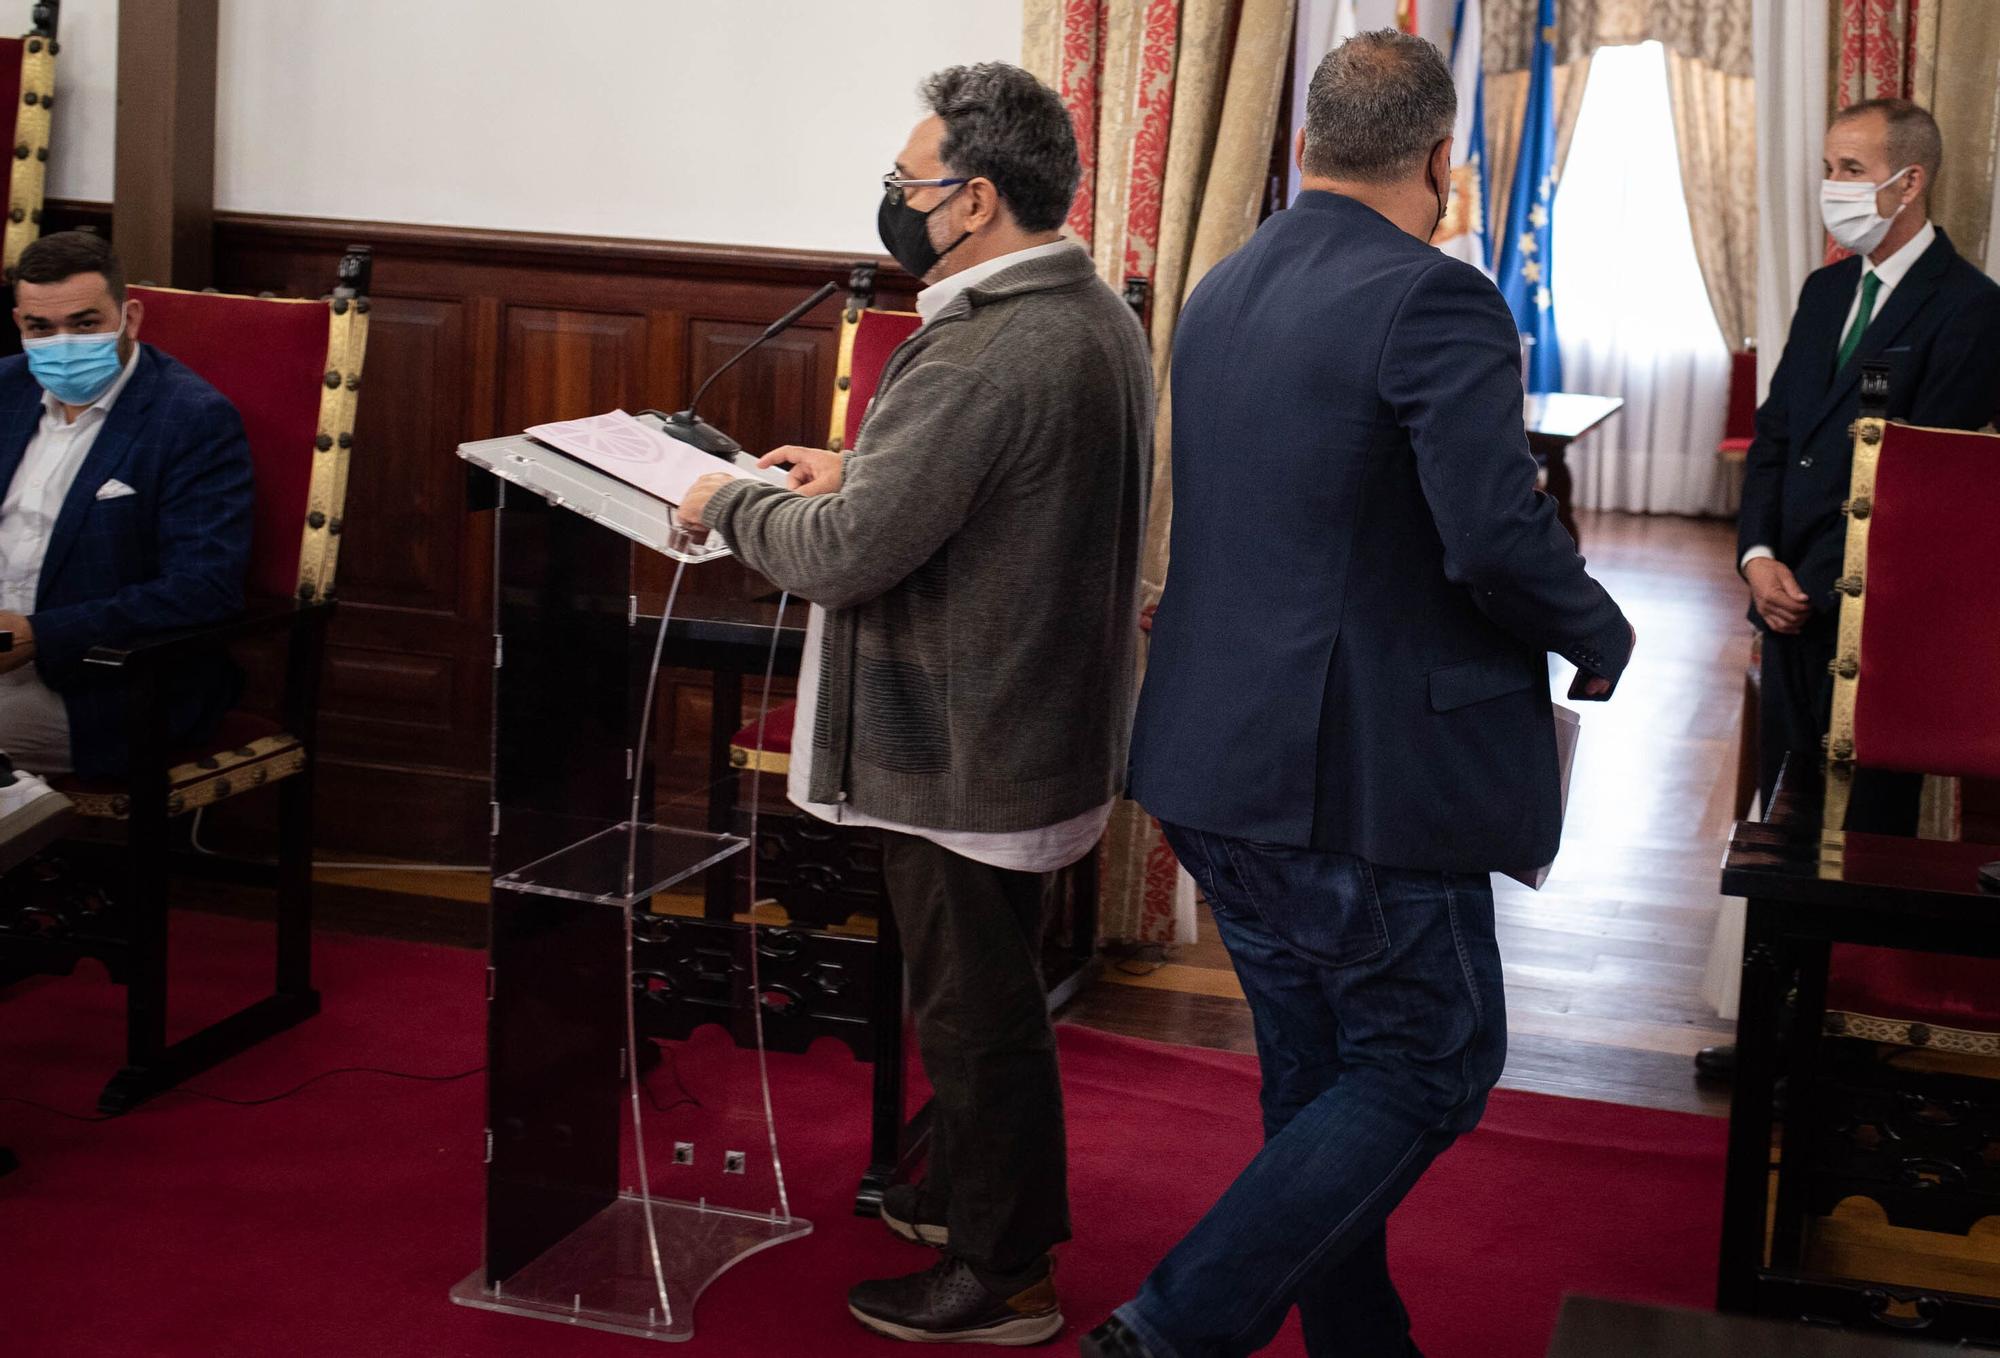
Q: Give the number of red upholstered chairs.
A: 5